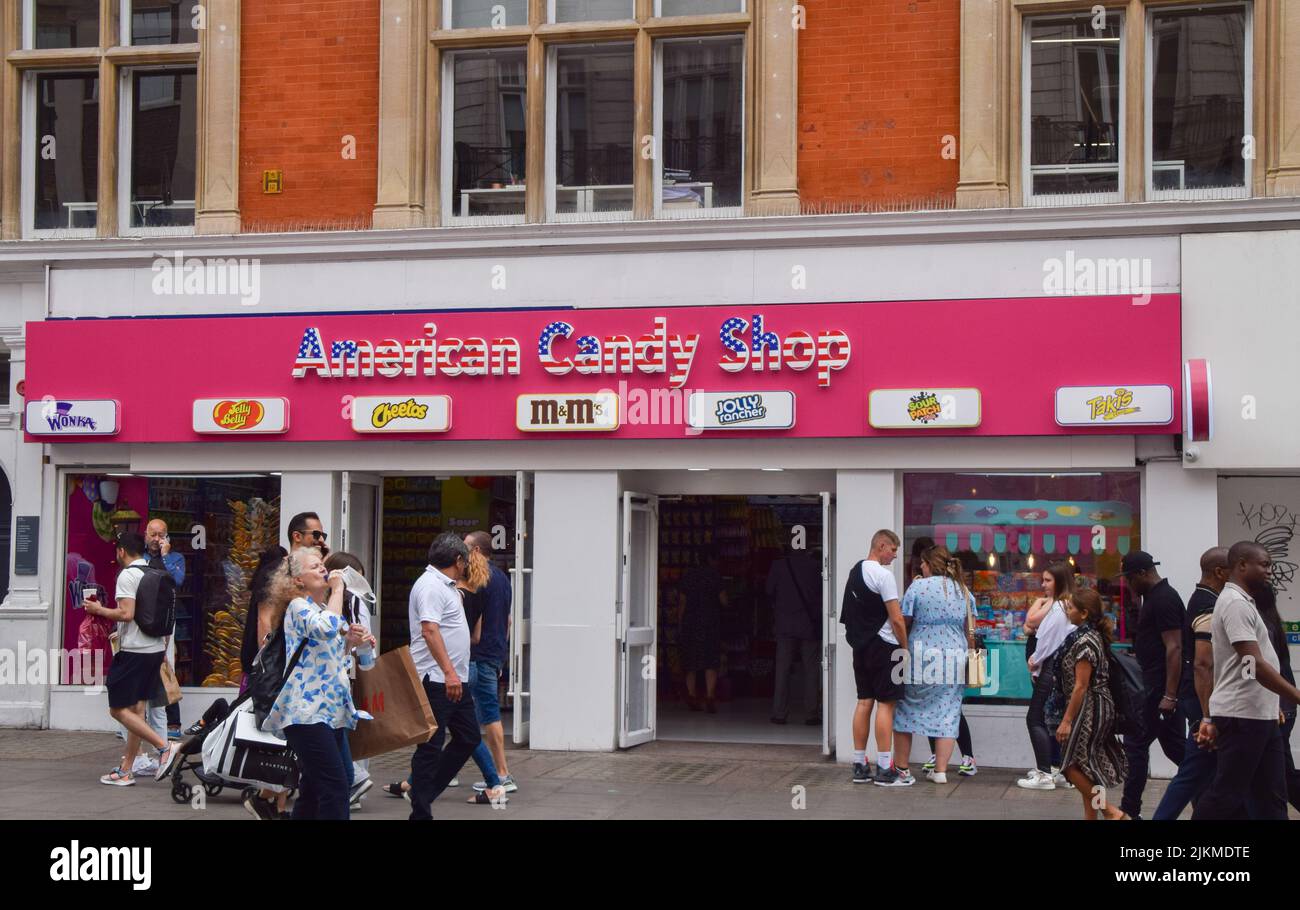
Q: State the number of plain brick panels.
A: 2